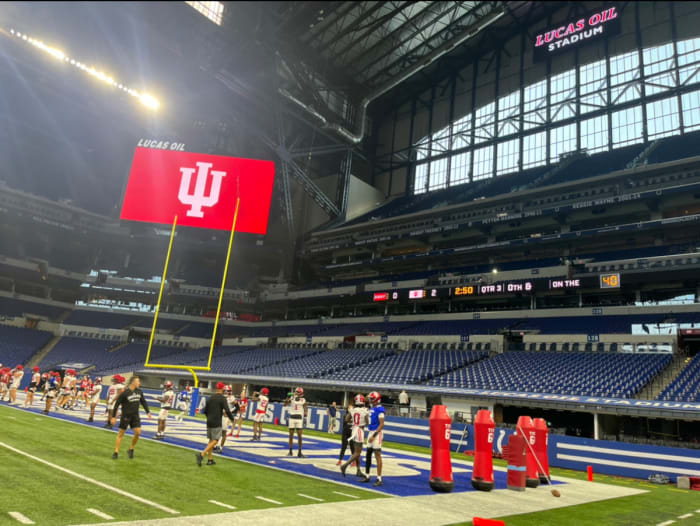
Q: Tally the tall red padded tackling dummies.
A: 4